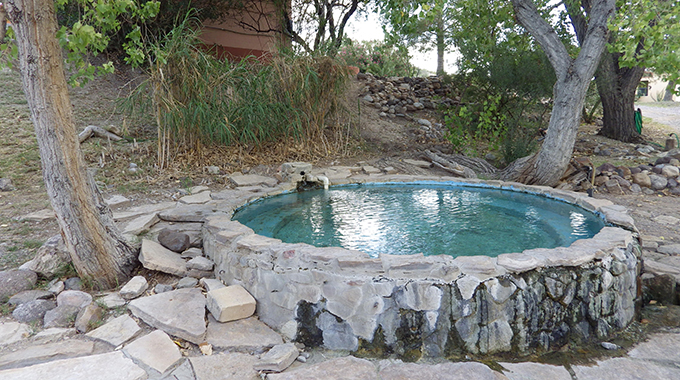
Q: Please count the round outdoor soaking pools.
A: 1